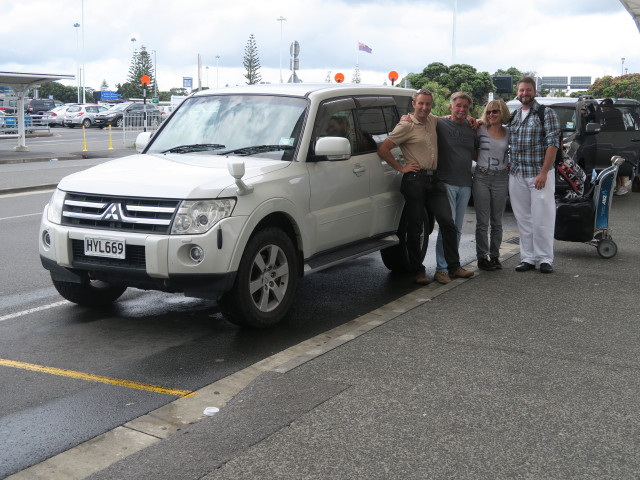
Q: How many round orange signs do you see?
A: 3